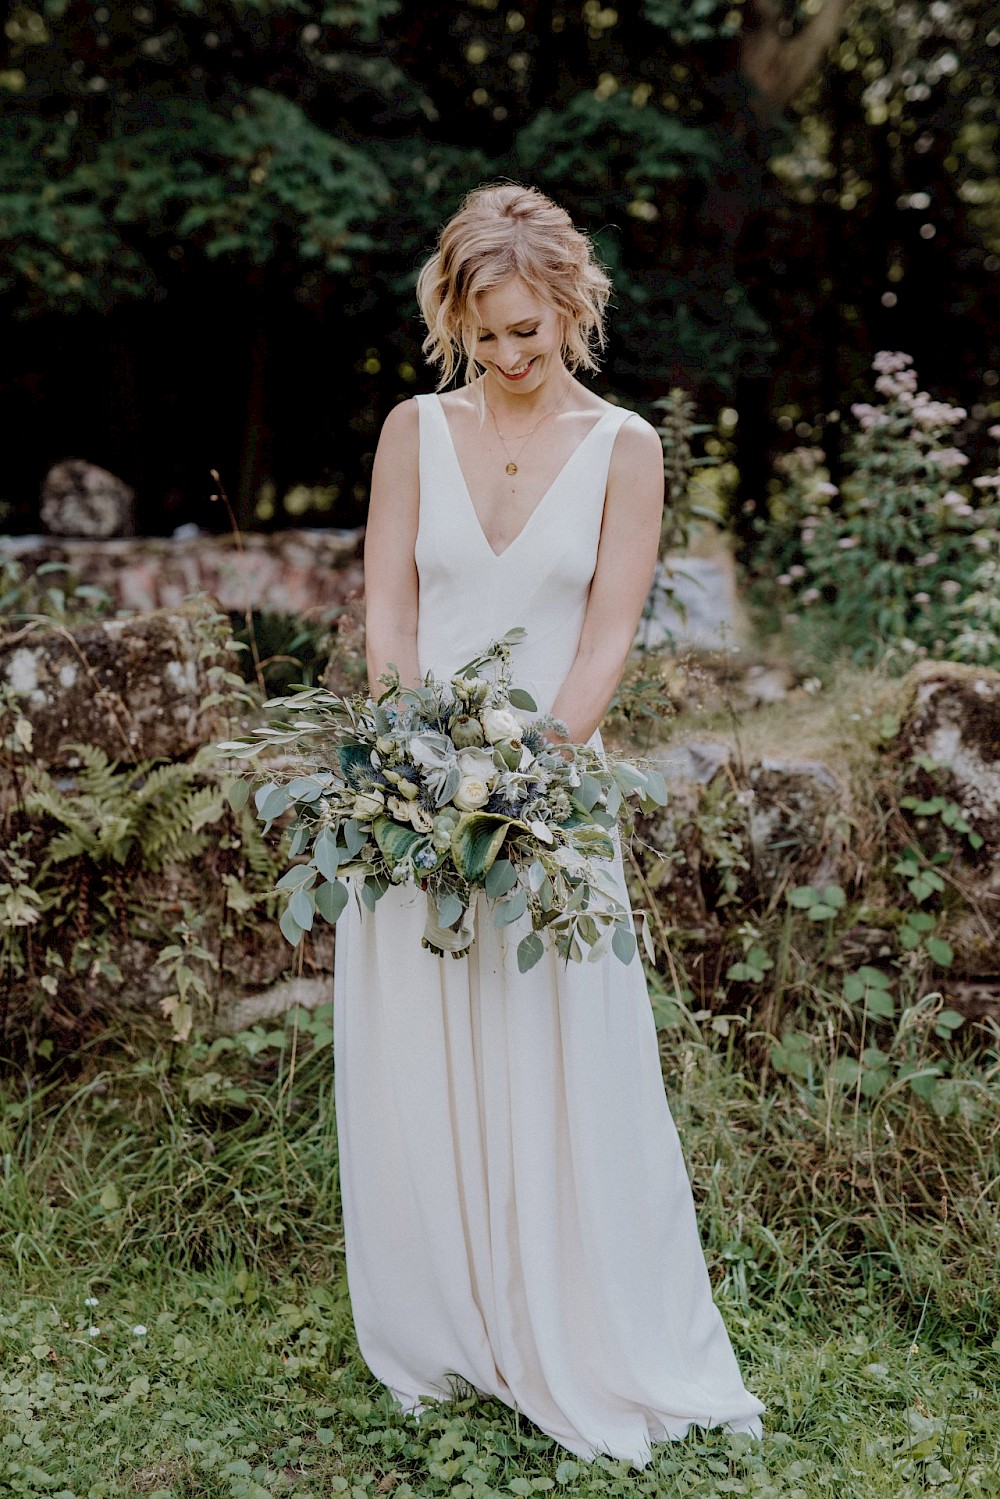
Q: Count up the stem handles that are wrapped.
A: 1